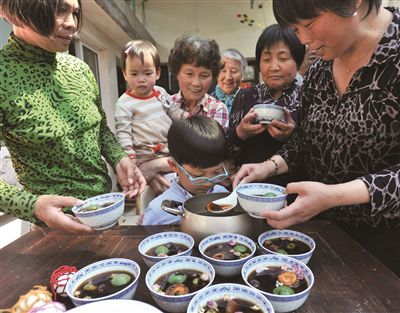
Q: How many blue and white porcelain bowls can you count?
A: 10